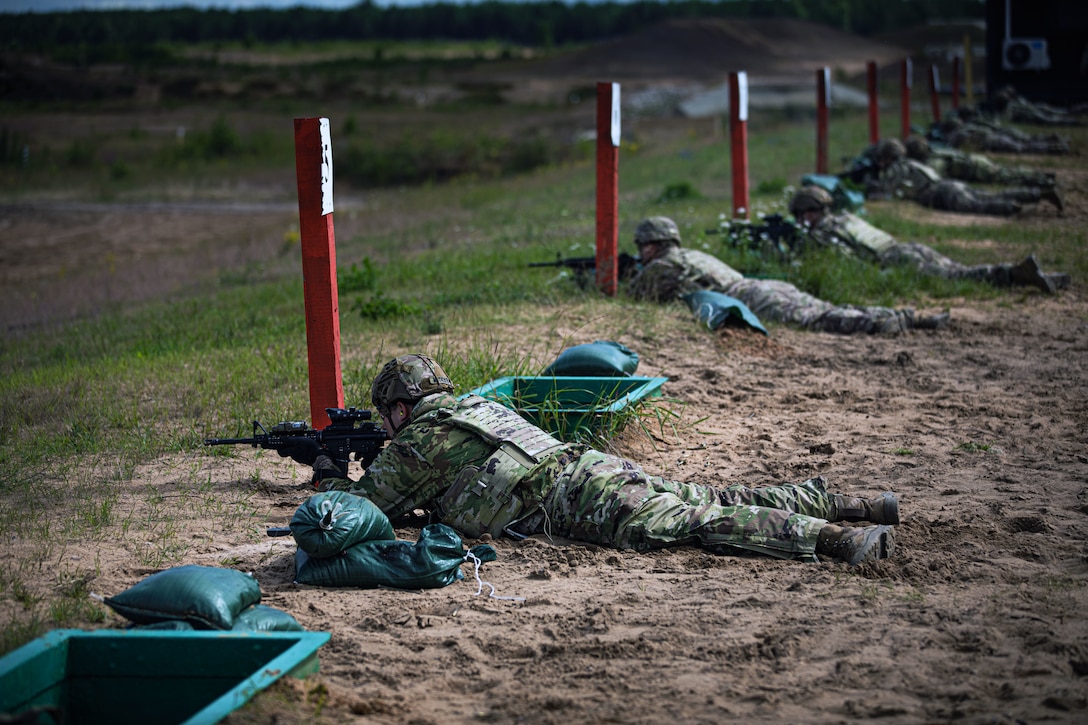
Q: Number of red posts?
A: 8